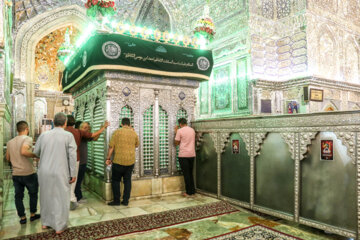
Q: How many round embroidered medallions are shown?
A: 2